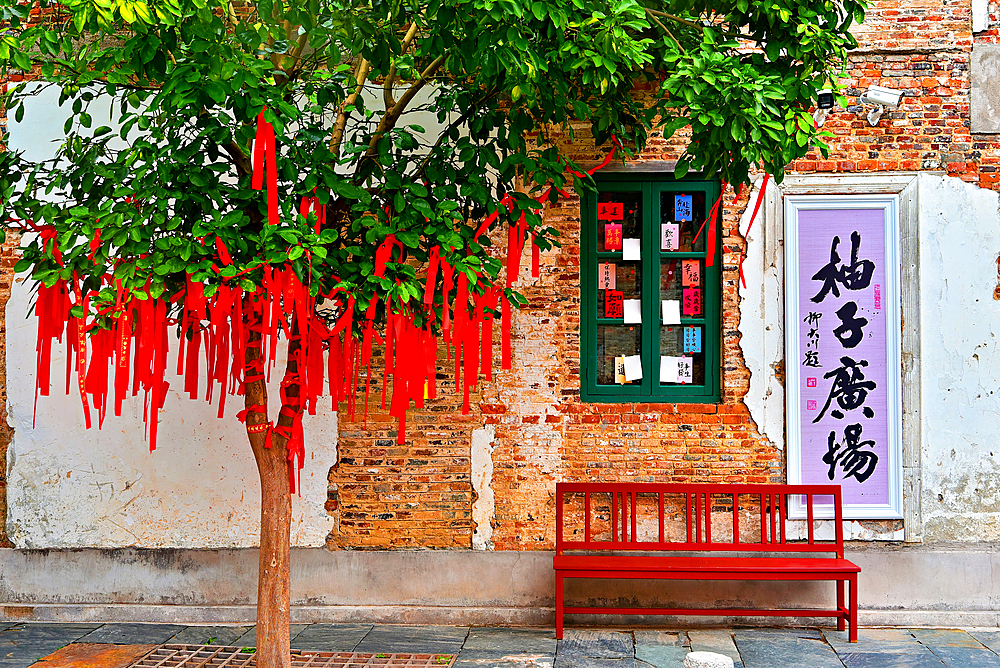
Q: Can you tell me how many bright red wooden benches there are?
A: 1